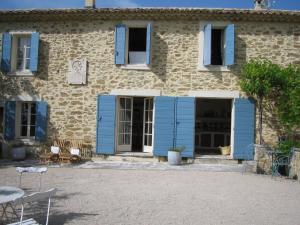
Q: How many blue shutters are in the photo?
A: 12